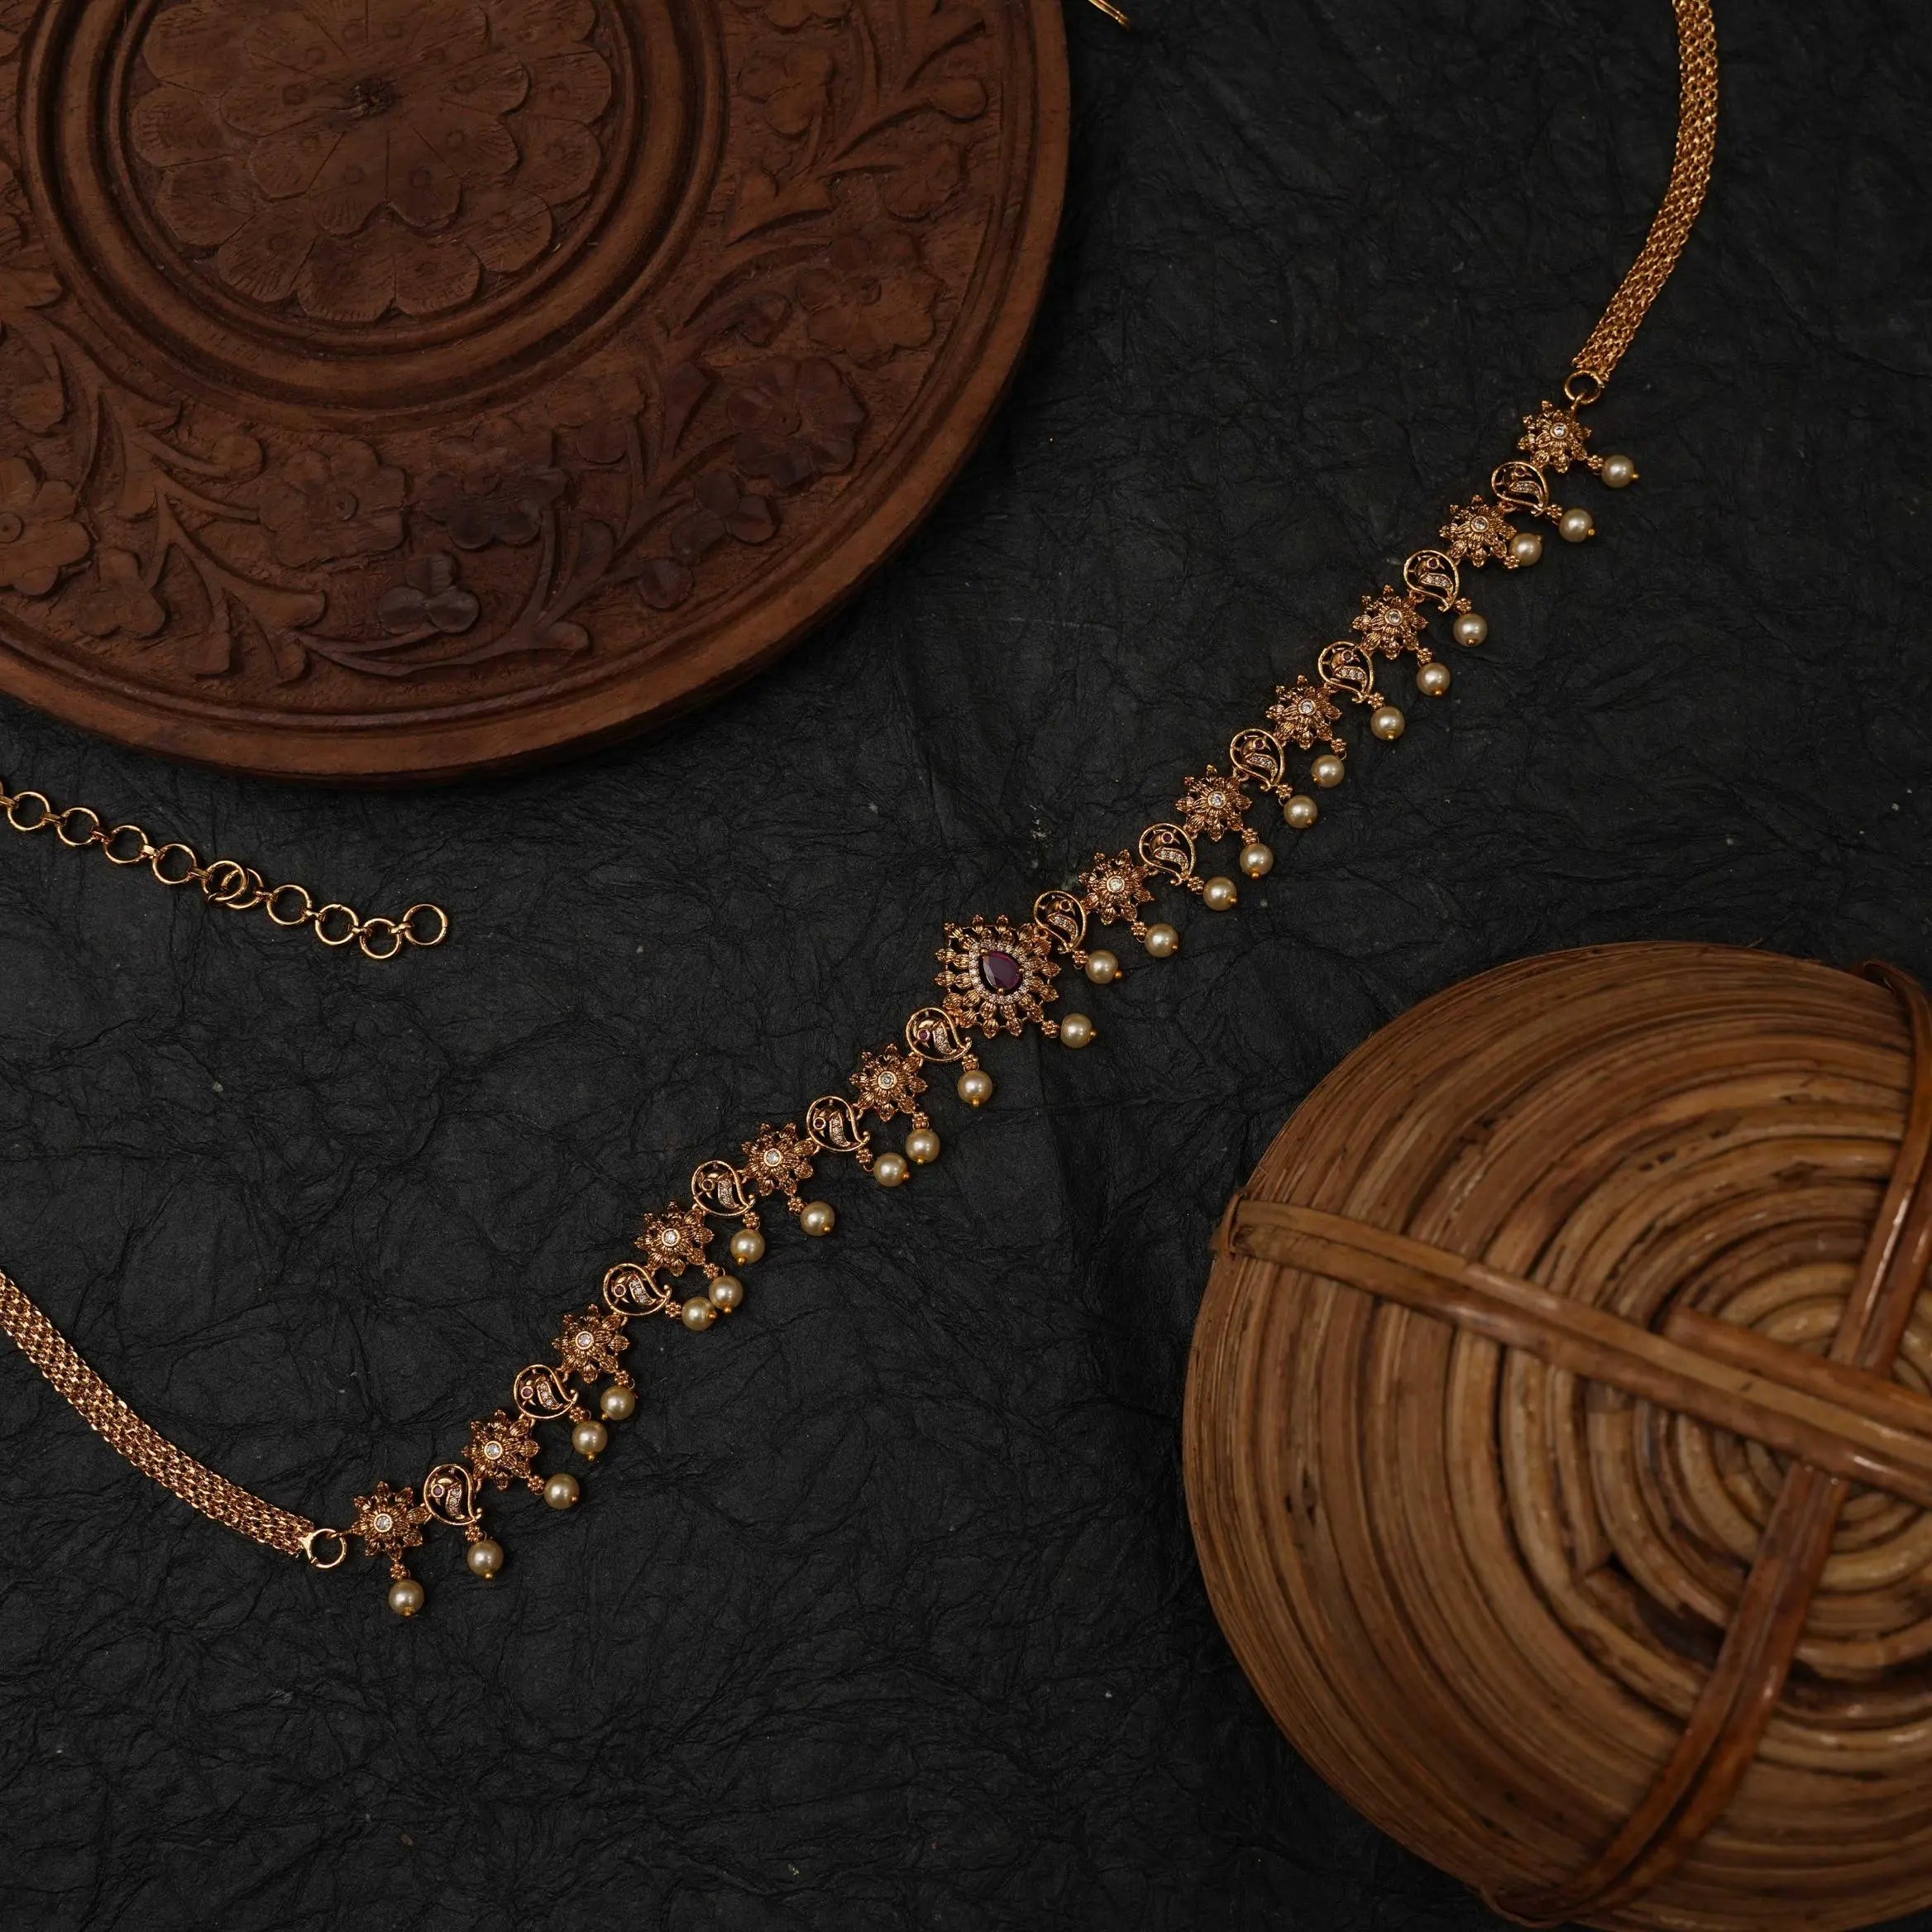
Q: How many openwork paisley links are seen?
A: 12